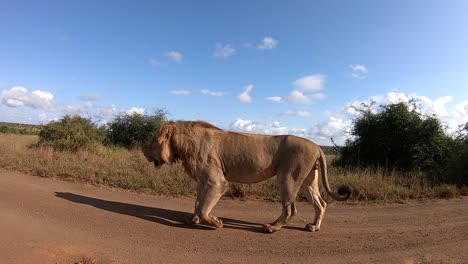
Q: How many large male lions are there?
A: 1